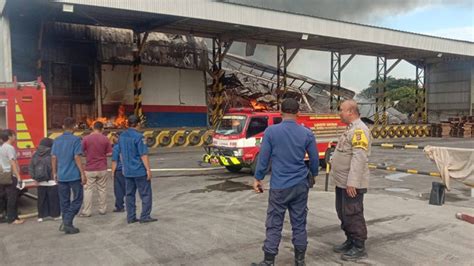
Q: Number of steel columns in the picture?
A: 6